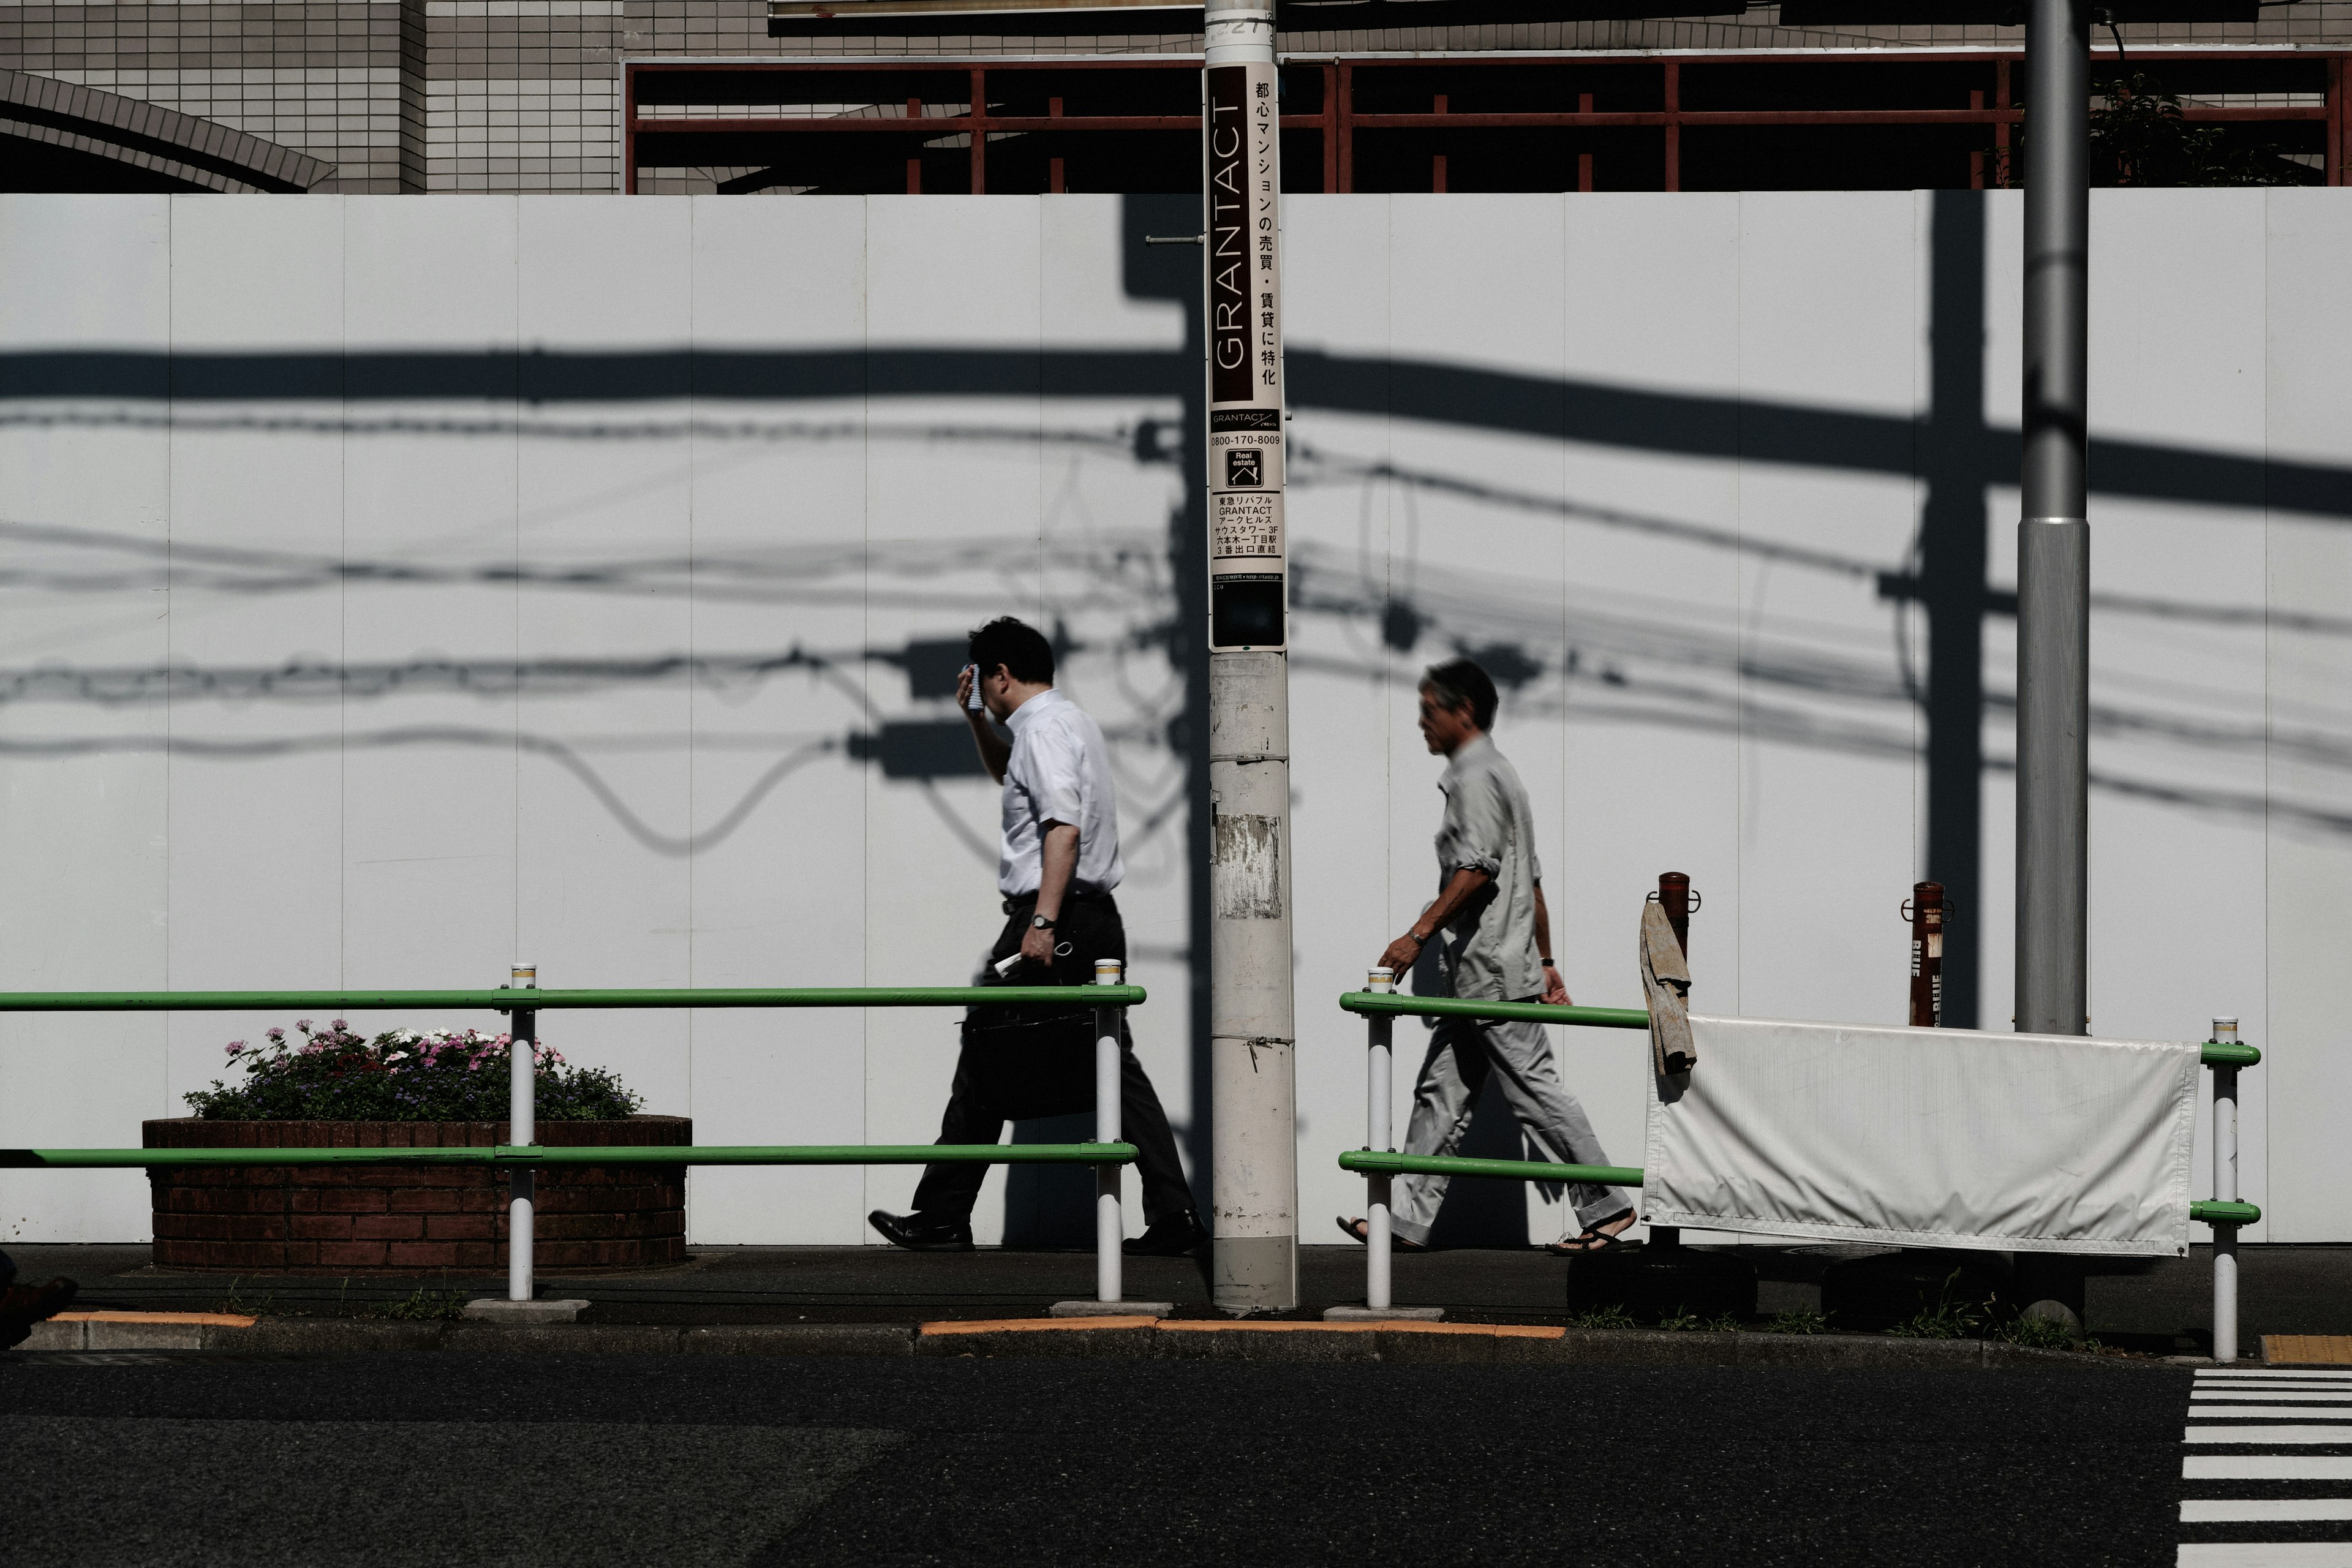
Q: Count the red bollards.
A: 2